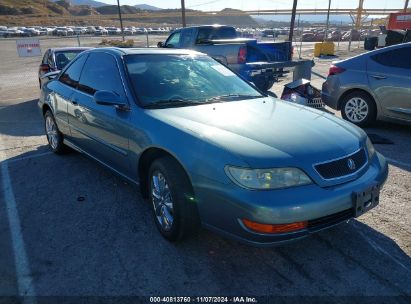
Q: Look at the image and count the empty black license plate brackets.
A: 1